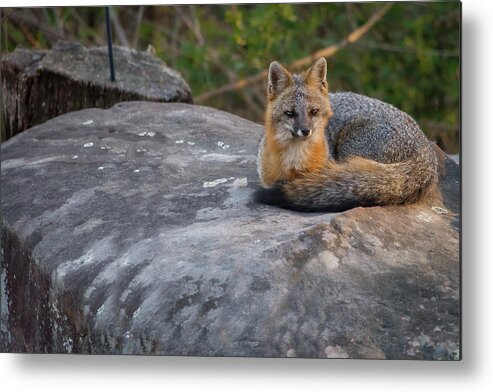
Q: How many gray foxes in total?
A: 1